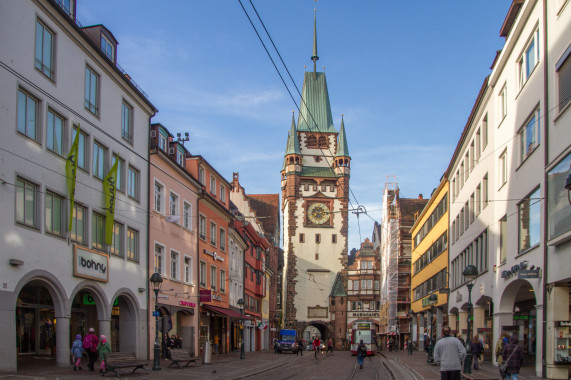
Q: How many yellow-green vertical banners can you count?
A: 2